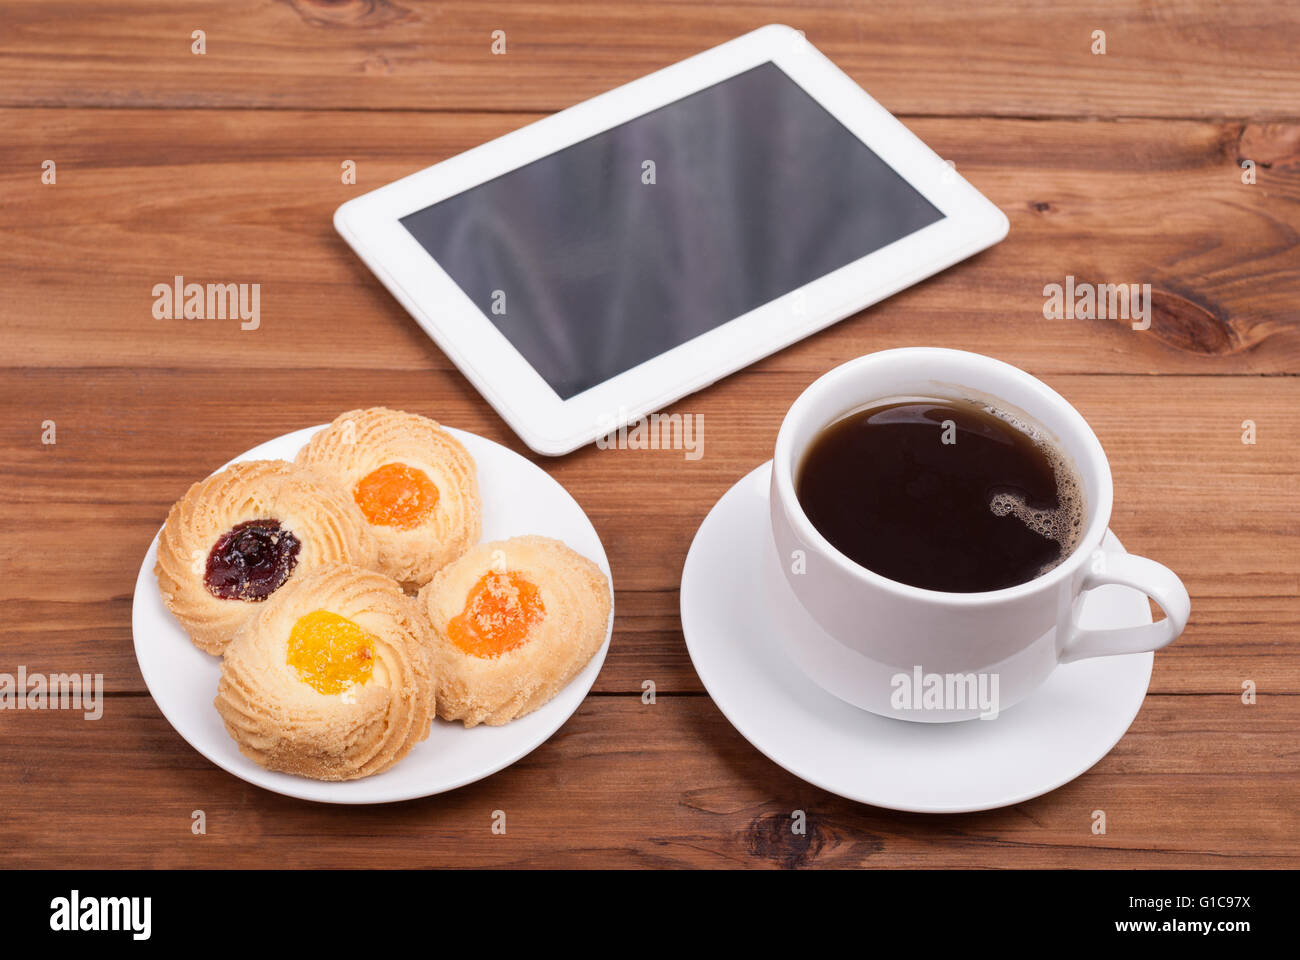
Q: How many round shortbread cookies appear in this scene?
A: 4